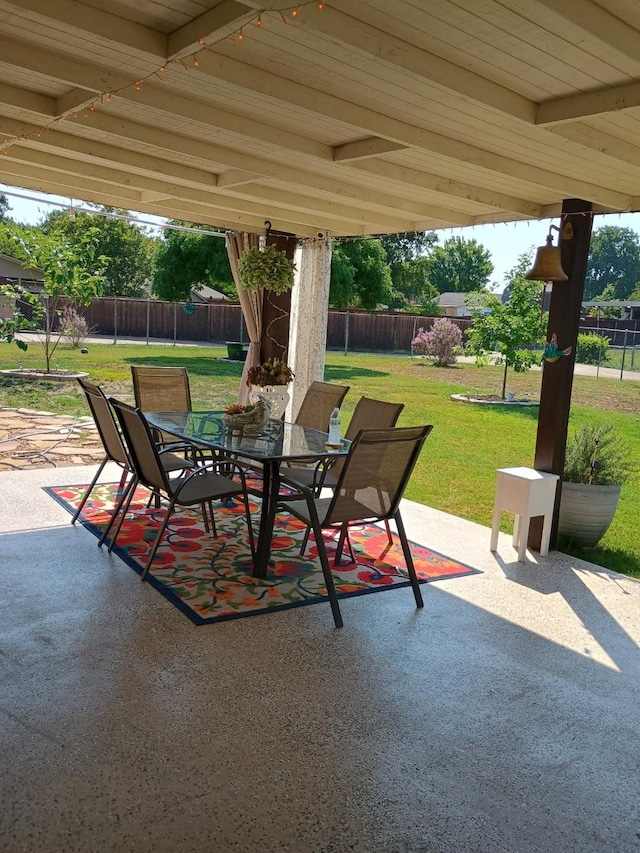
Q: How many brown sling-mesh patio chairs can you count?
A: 6